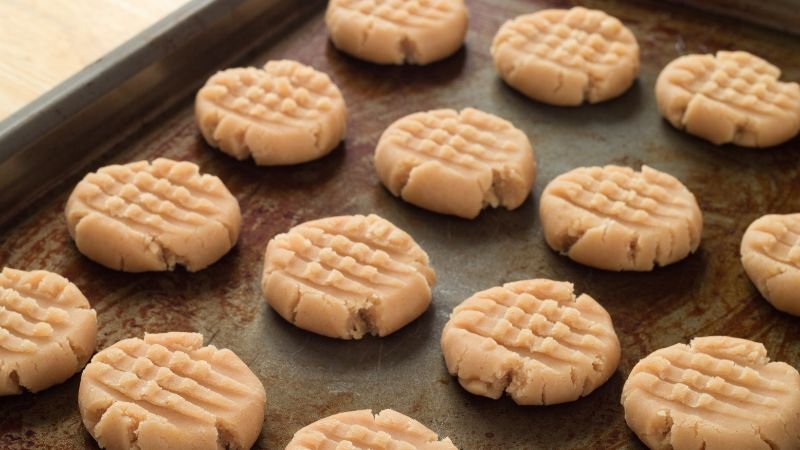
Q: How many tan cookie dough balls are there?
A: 14